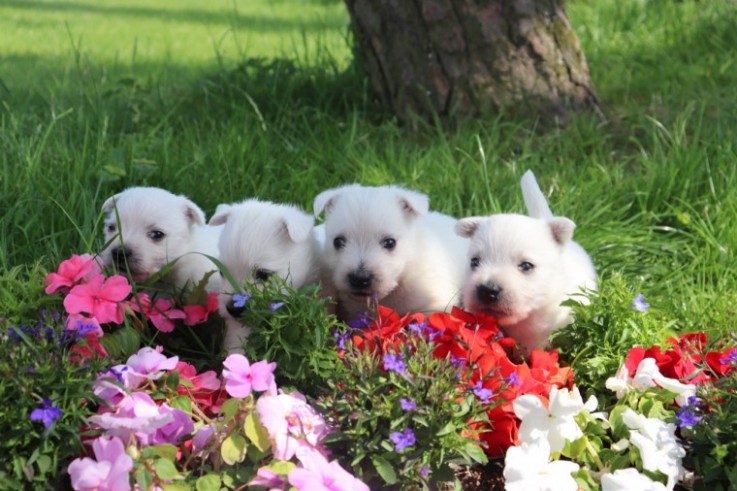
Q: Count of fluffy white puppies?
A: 4